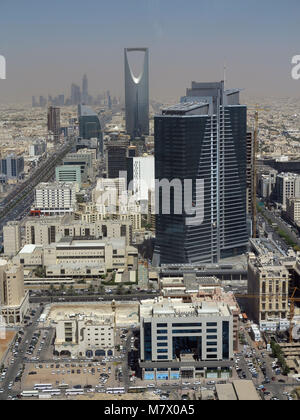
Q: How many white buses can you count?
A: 5